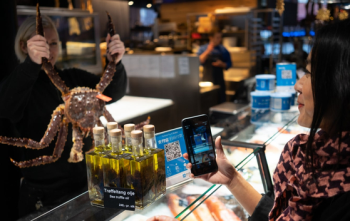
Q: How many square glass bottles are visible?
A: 6